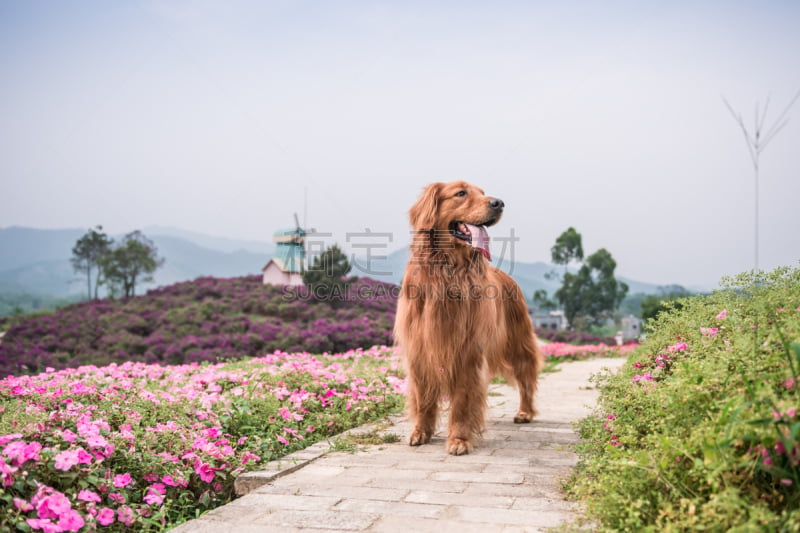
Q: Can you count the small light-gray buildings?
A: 2